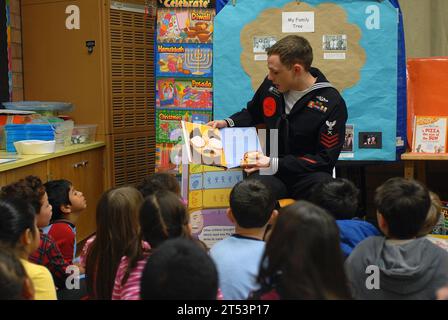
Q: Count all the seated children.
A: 13